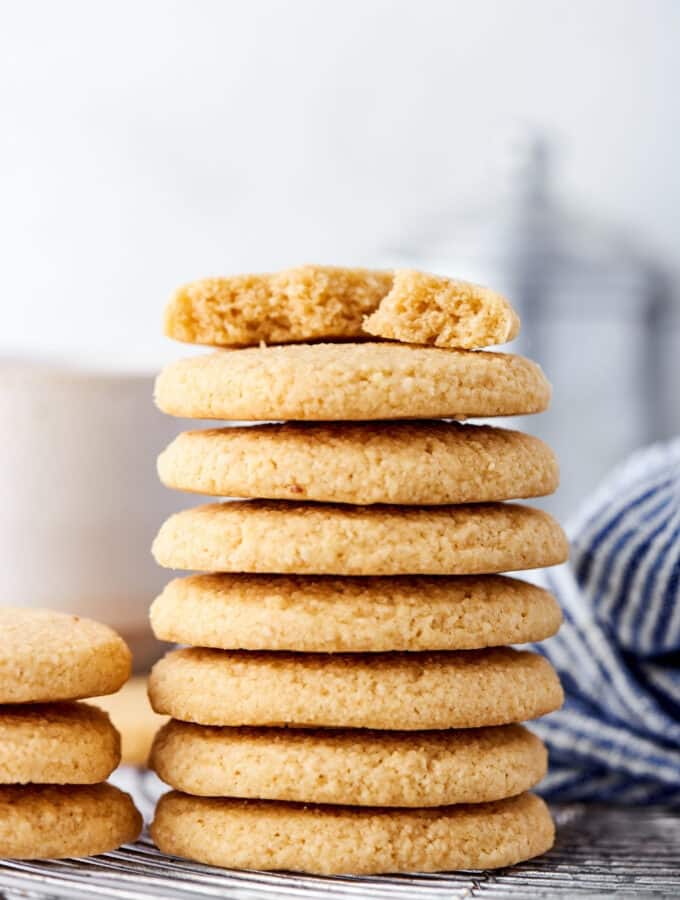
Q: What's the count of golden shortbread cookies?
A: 11